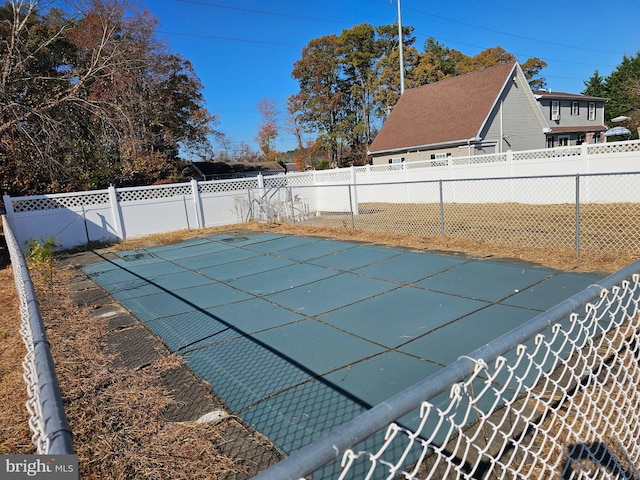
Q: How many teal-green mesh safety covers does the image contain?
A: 1